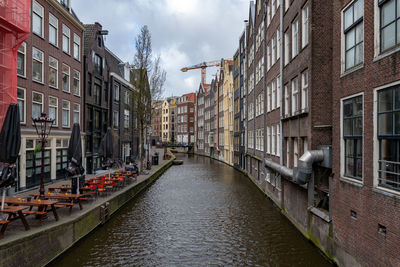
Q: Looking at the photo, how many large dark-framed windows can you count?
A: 4